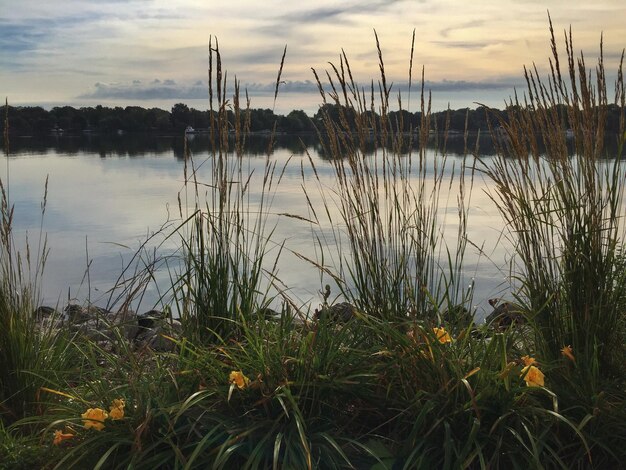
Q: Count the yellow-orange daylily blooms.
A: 8